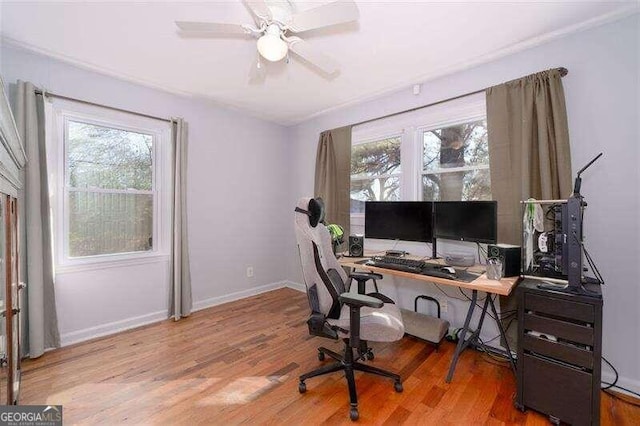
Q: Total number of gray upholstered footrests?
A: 1